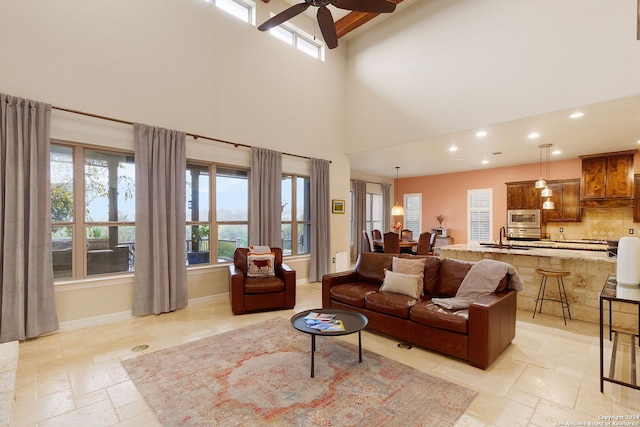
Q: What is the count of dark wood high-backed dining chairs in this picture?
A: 6